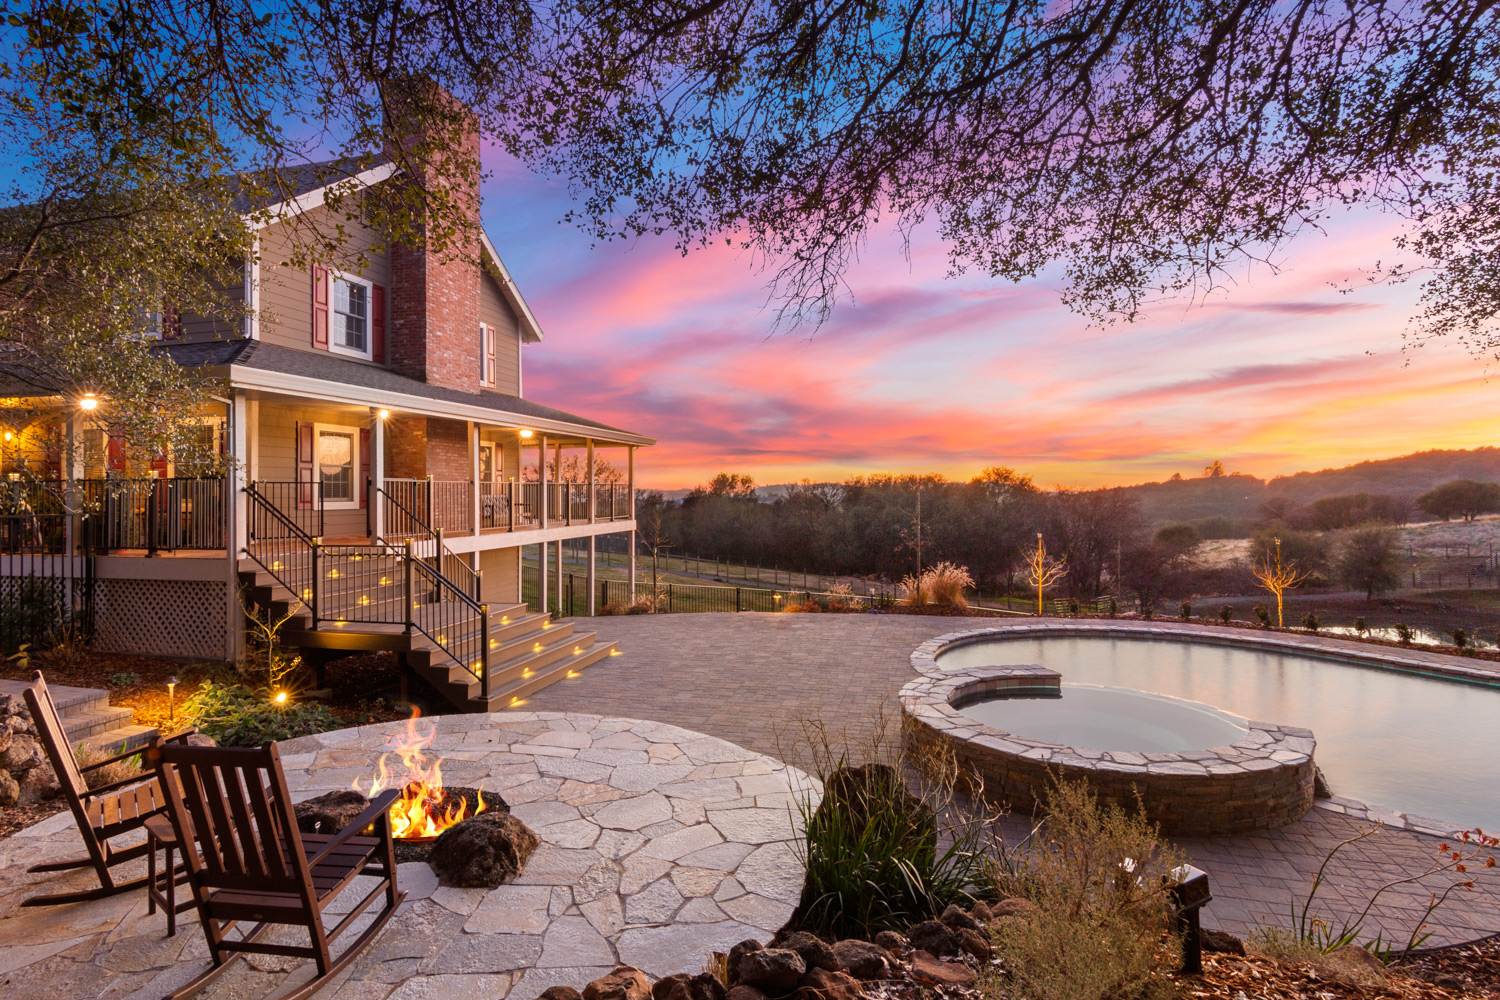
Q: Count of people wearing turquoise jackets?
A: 0